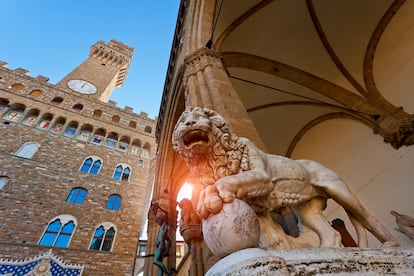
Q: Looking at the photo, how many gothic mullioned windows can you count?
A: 4